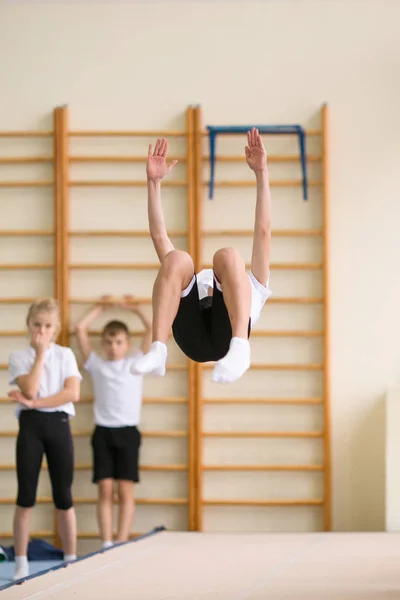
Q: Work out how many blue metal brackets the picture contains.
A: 1